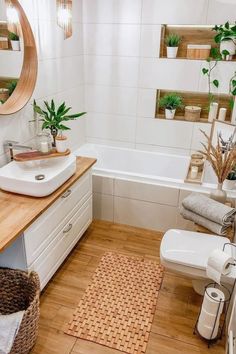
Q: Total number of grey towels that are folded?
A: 2